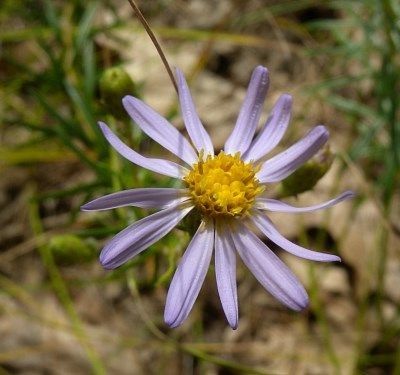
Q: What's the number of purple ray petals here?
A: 13